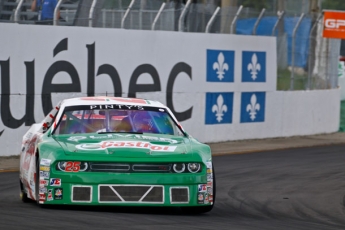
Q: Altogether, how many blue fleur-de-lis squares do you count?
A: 4